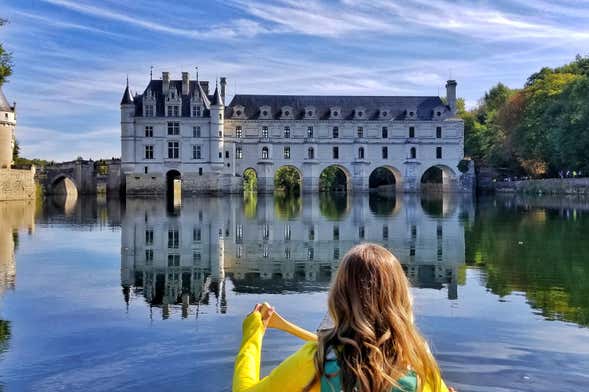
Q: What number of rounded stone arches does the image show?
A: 7